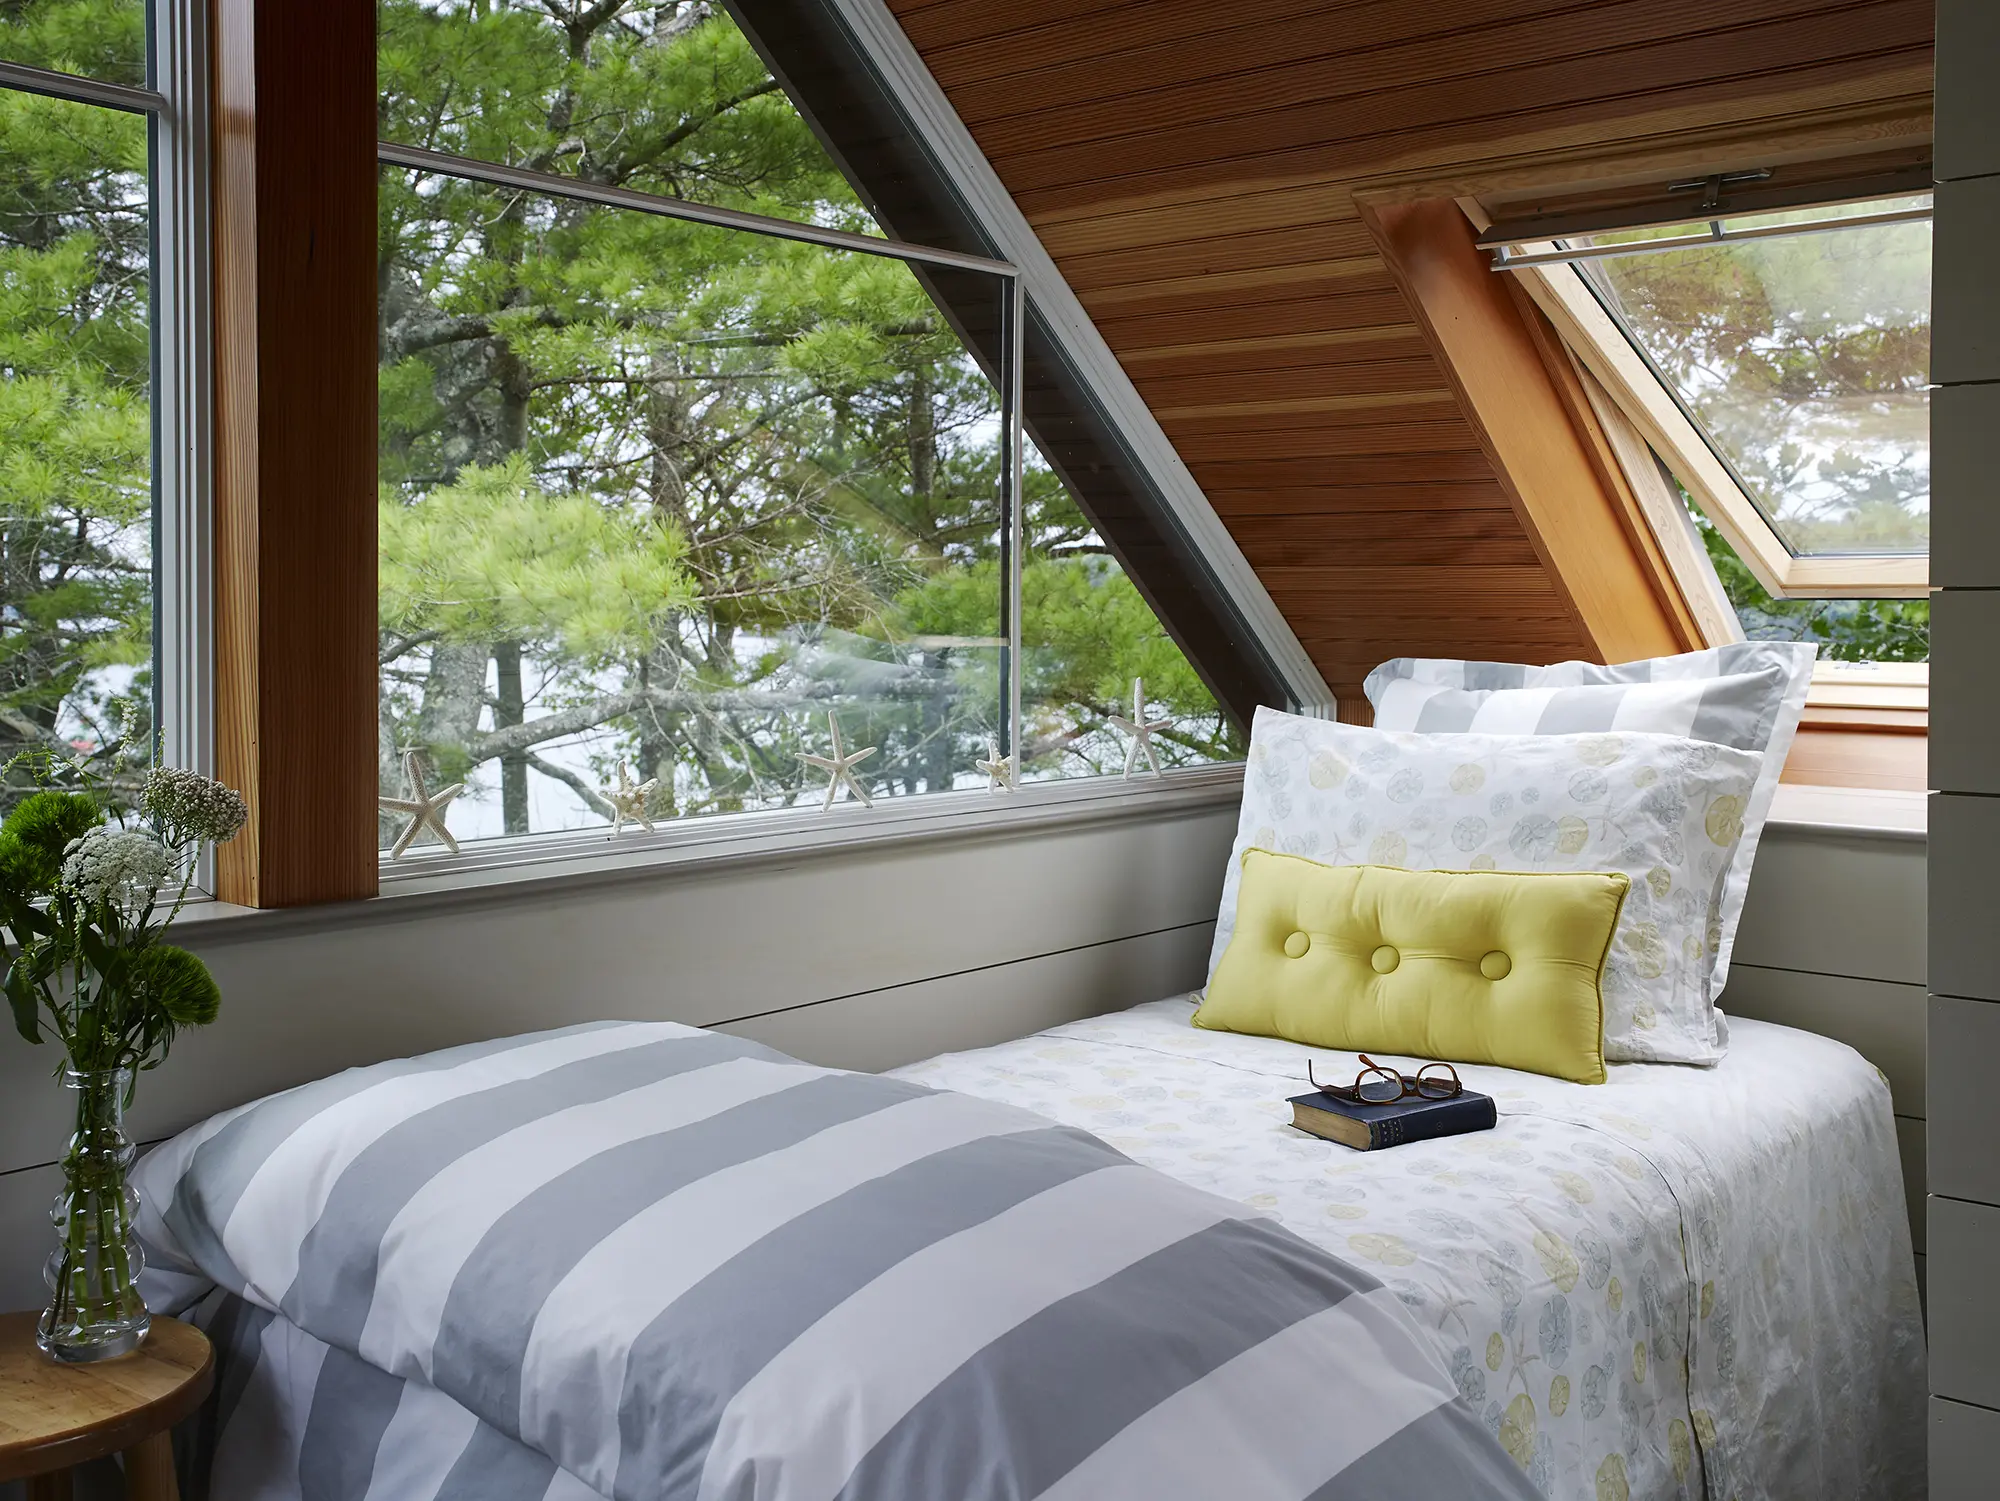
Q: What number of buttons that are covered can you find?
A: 3